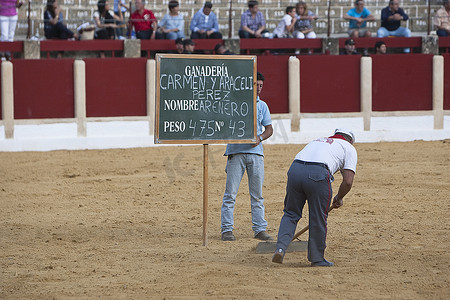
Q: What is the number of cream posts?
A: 6